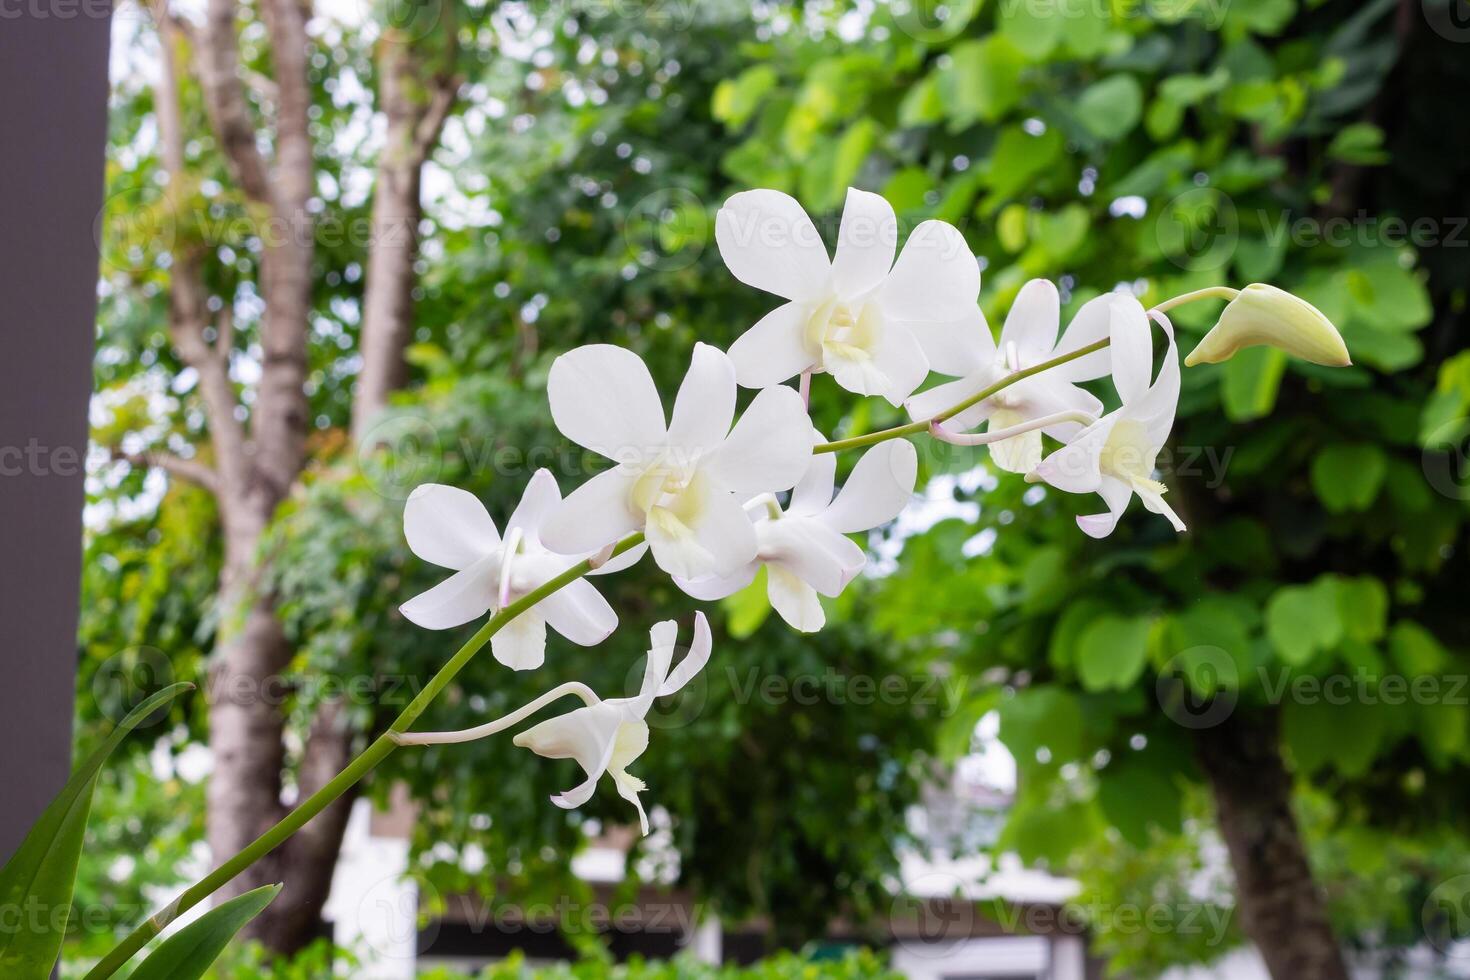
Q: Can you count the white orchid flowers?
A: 7